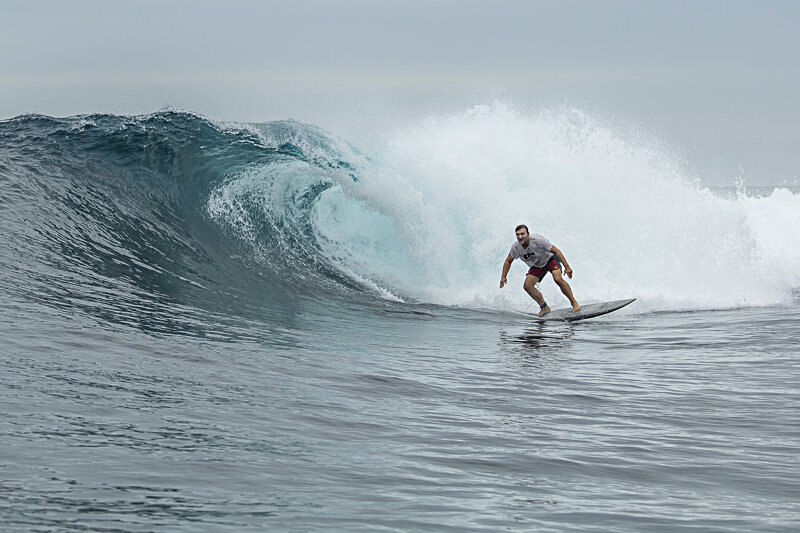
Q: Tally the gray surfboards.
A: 1